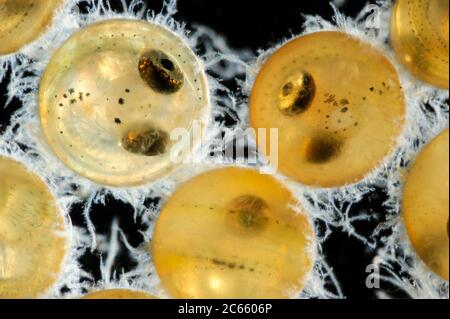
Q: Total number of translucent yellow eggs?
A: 8